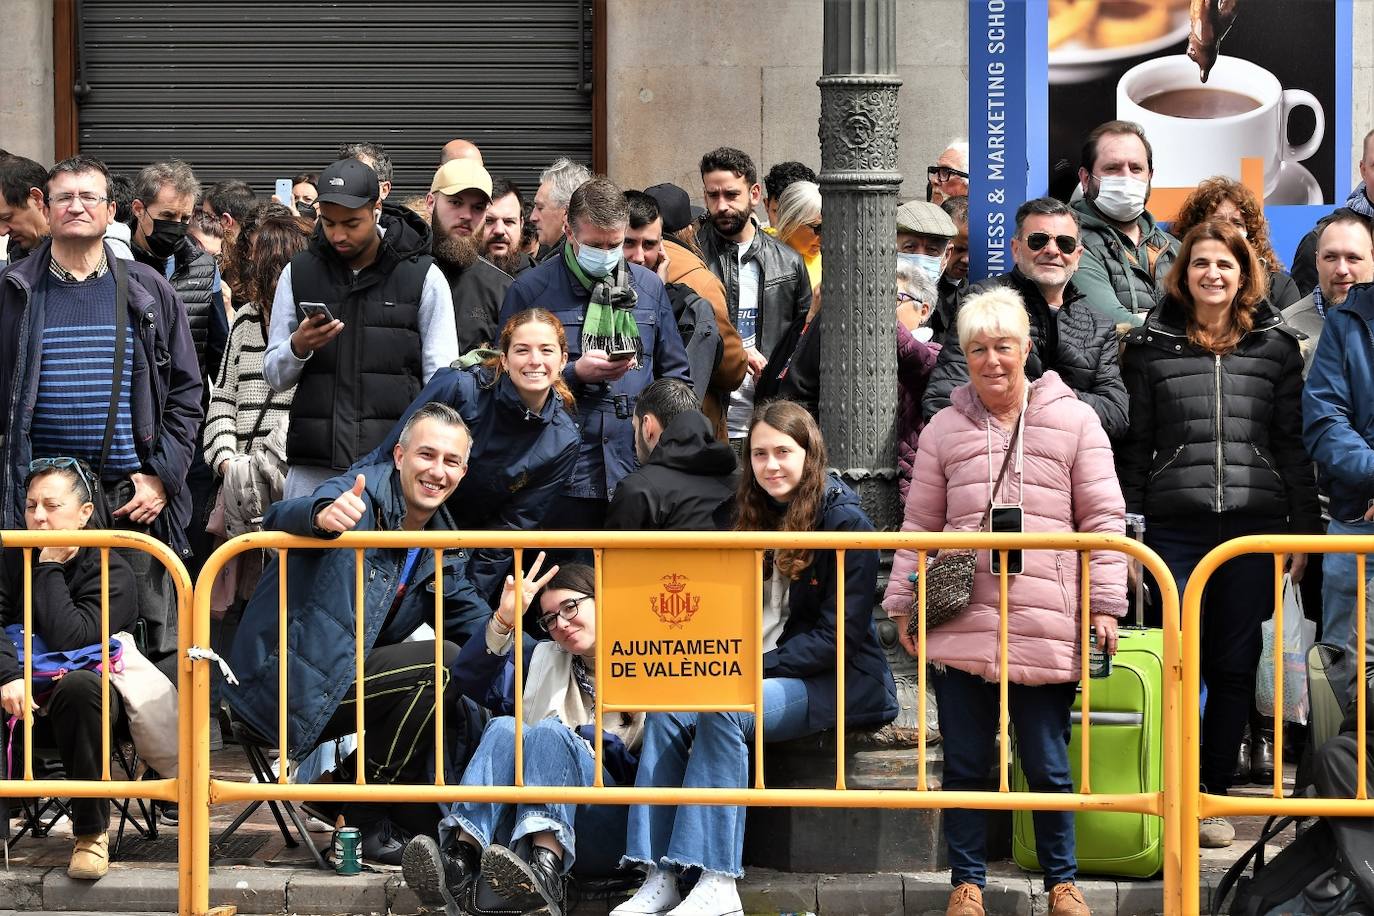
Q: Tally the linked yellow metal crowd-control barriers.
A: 3